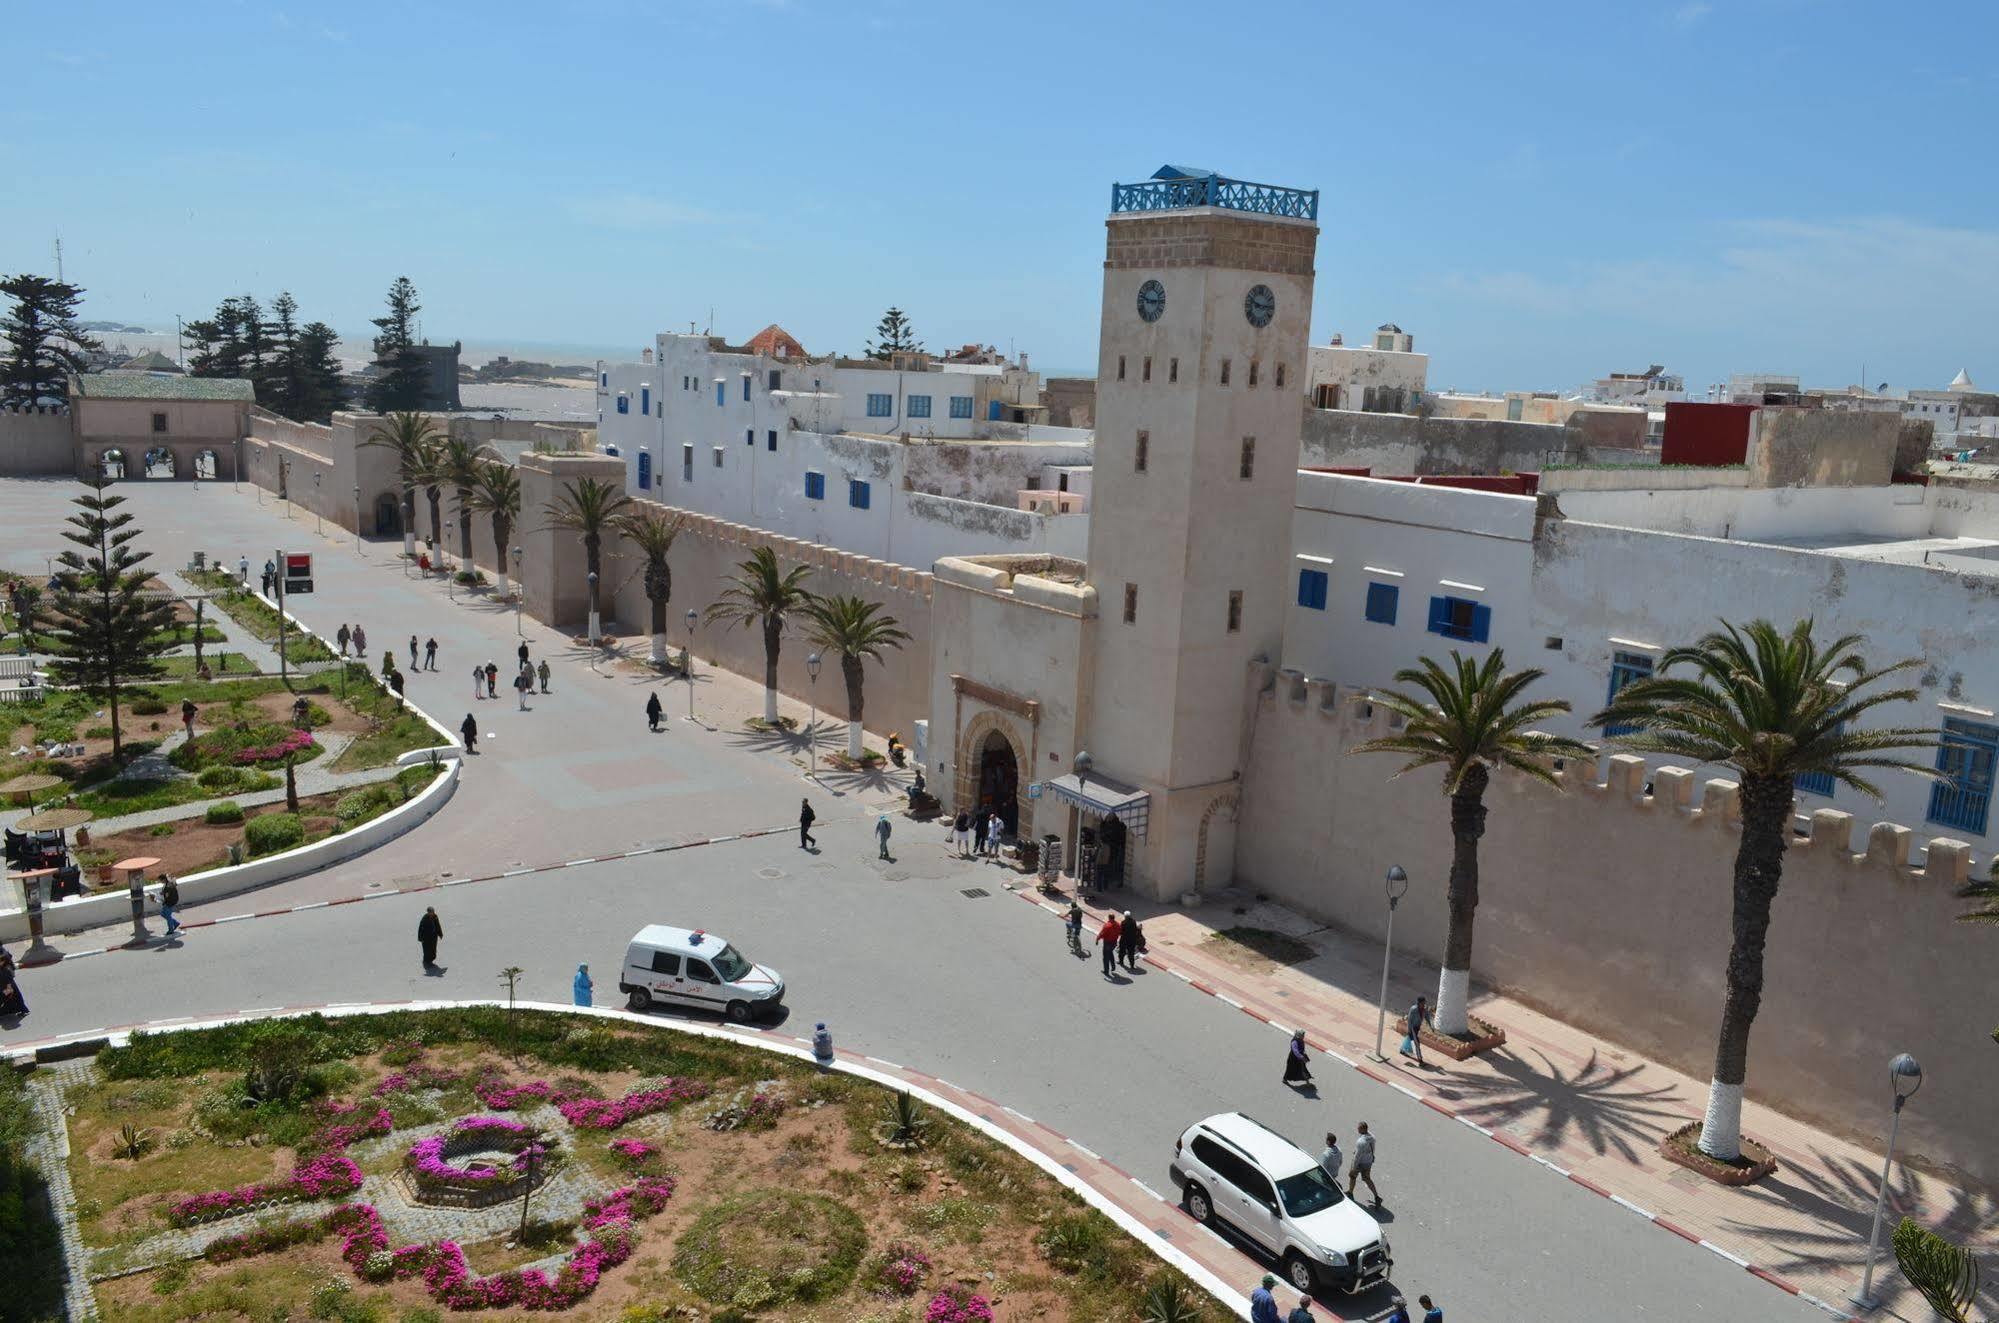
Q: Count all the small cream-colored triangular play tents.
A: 0